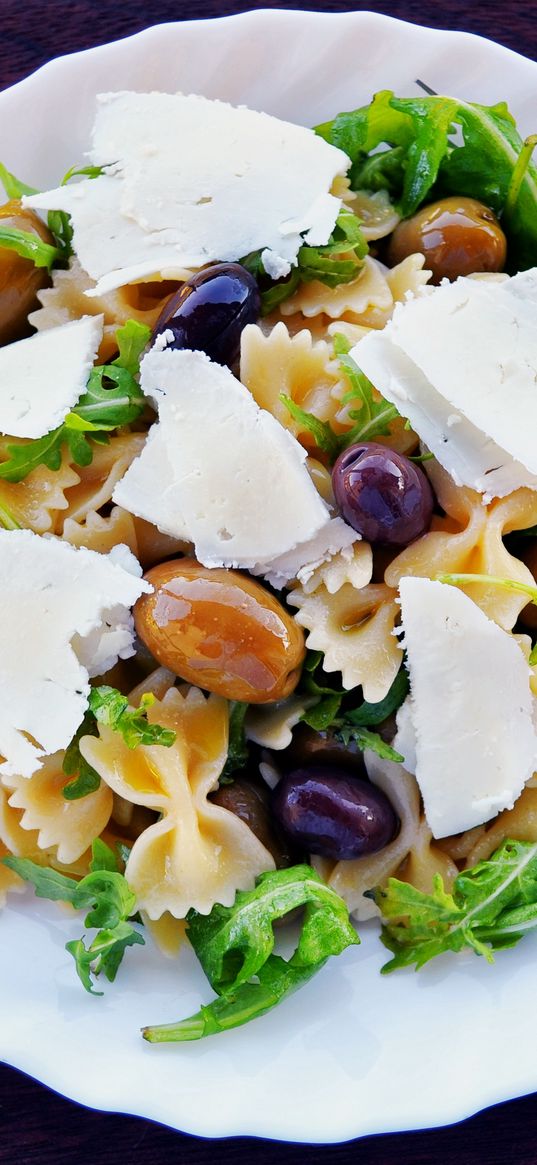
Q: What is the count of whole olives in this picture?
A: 5